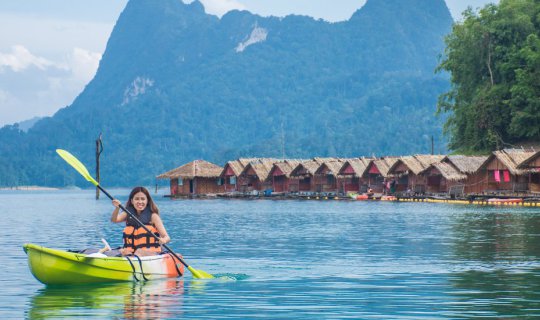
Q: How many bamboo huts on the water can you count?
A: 12